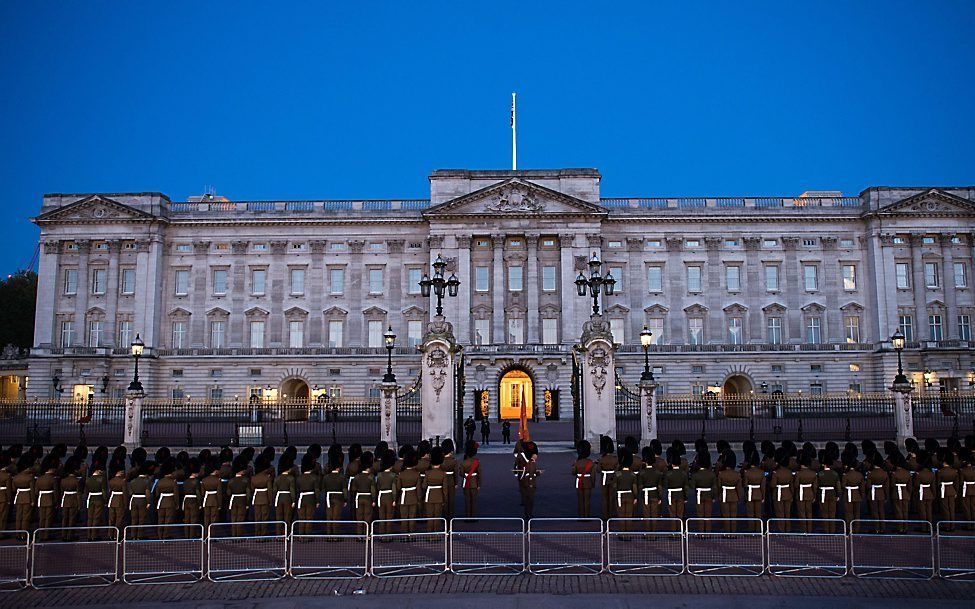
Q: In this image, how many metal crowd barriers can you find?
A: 13